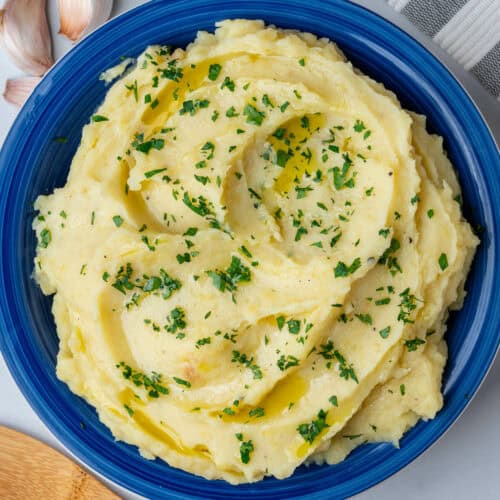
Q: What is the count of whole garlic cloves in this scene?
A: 3